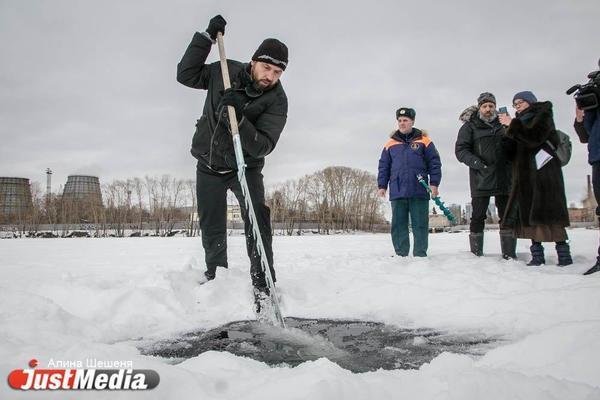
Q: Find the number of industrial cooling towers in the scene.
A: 2